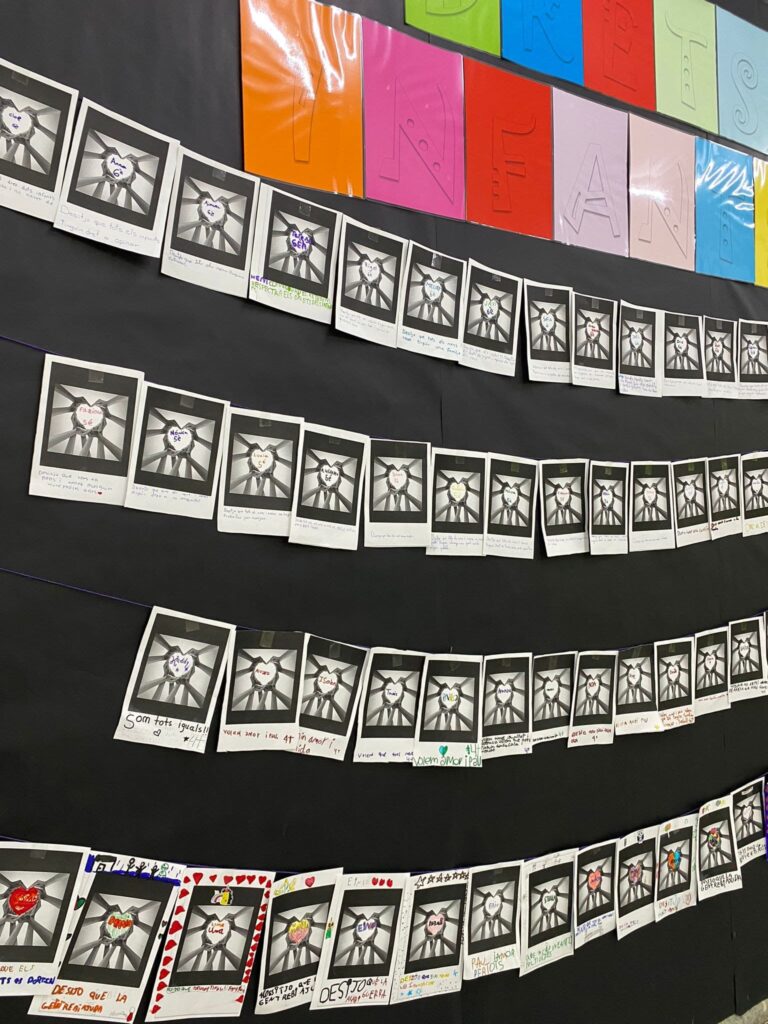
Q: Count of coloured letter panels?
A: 12